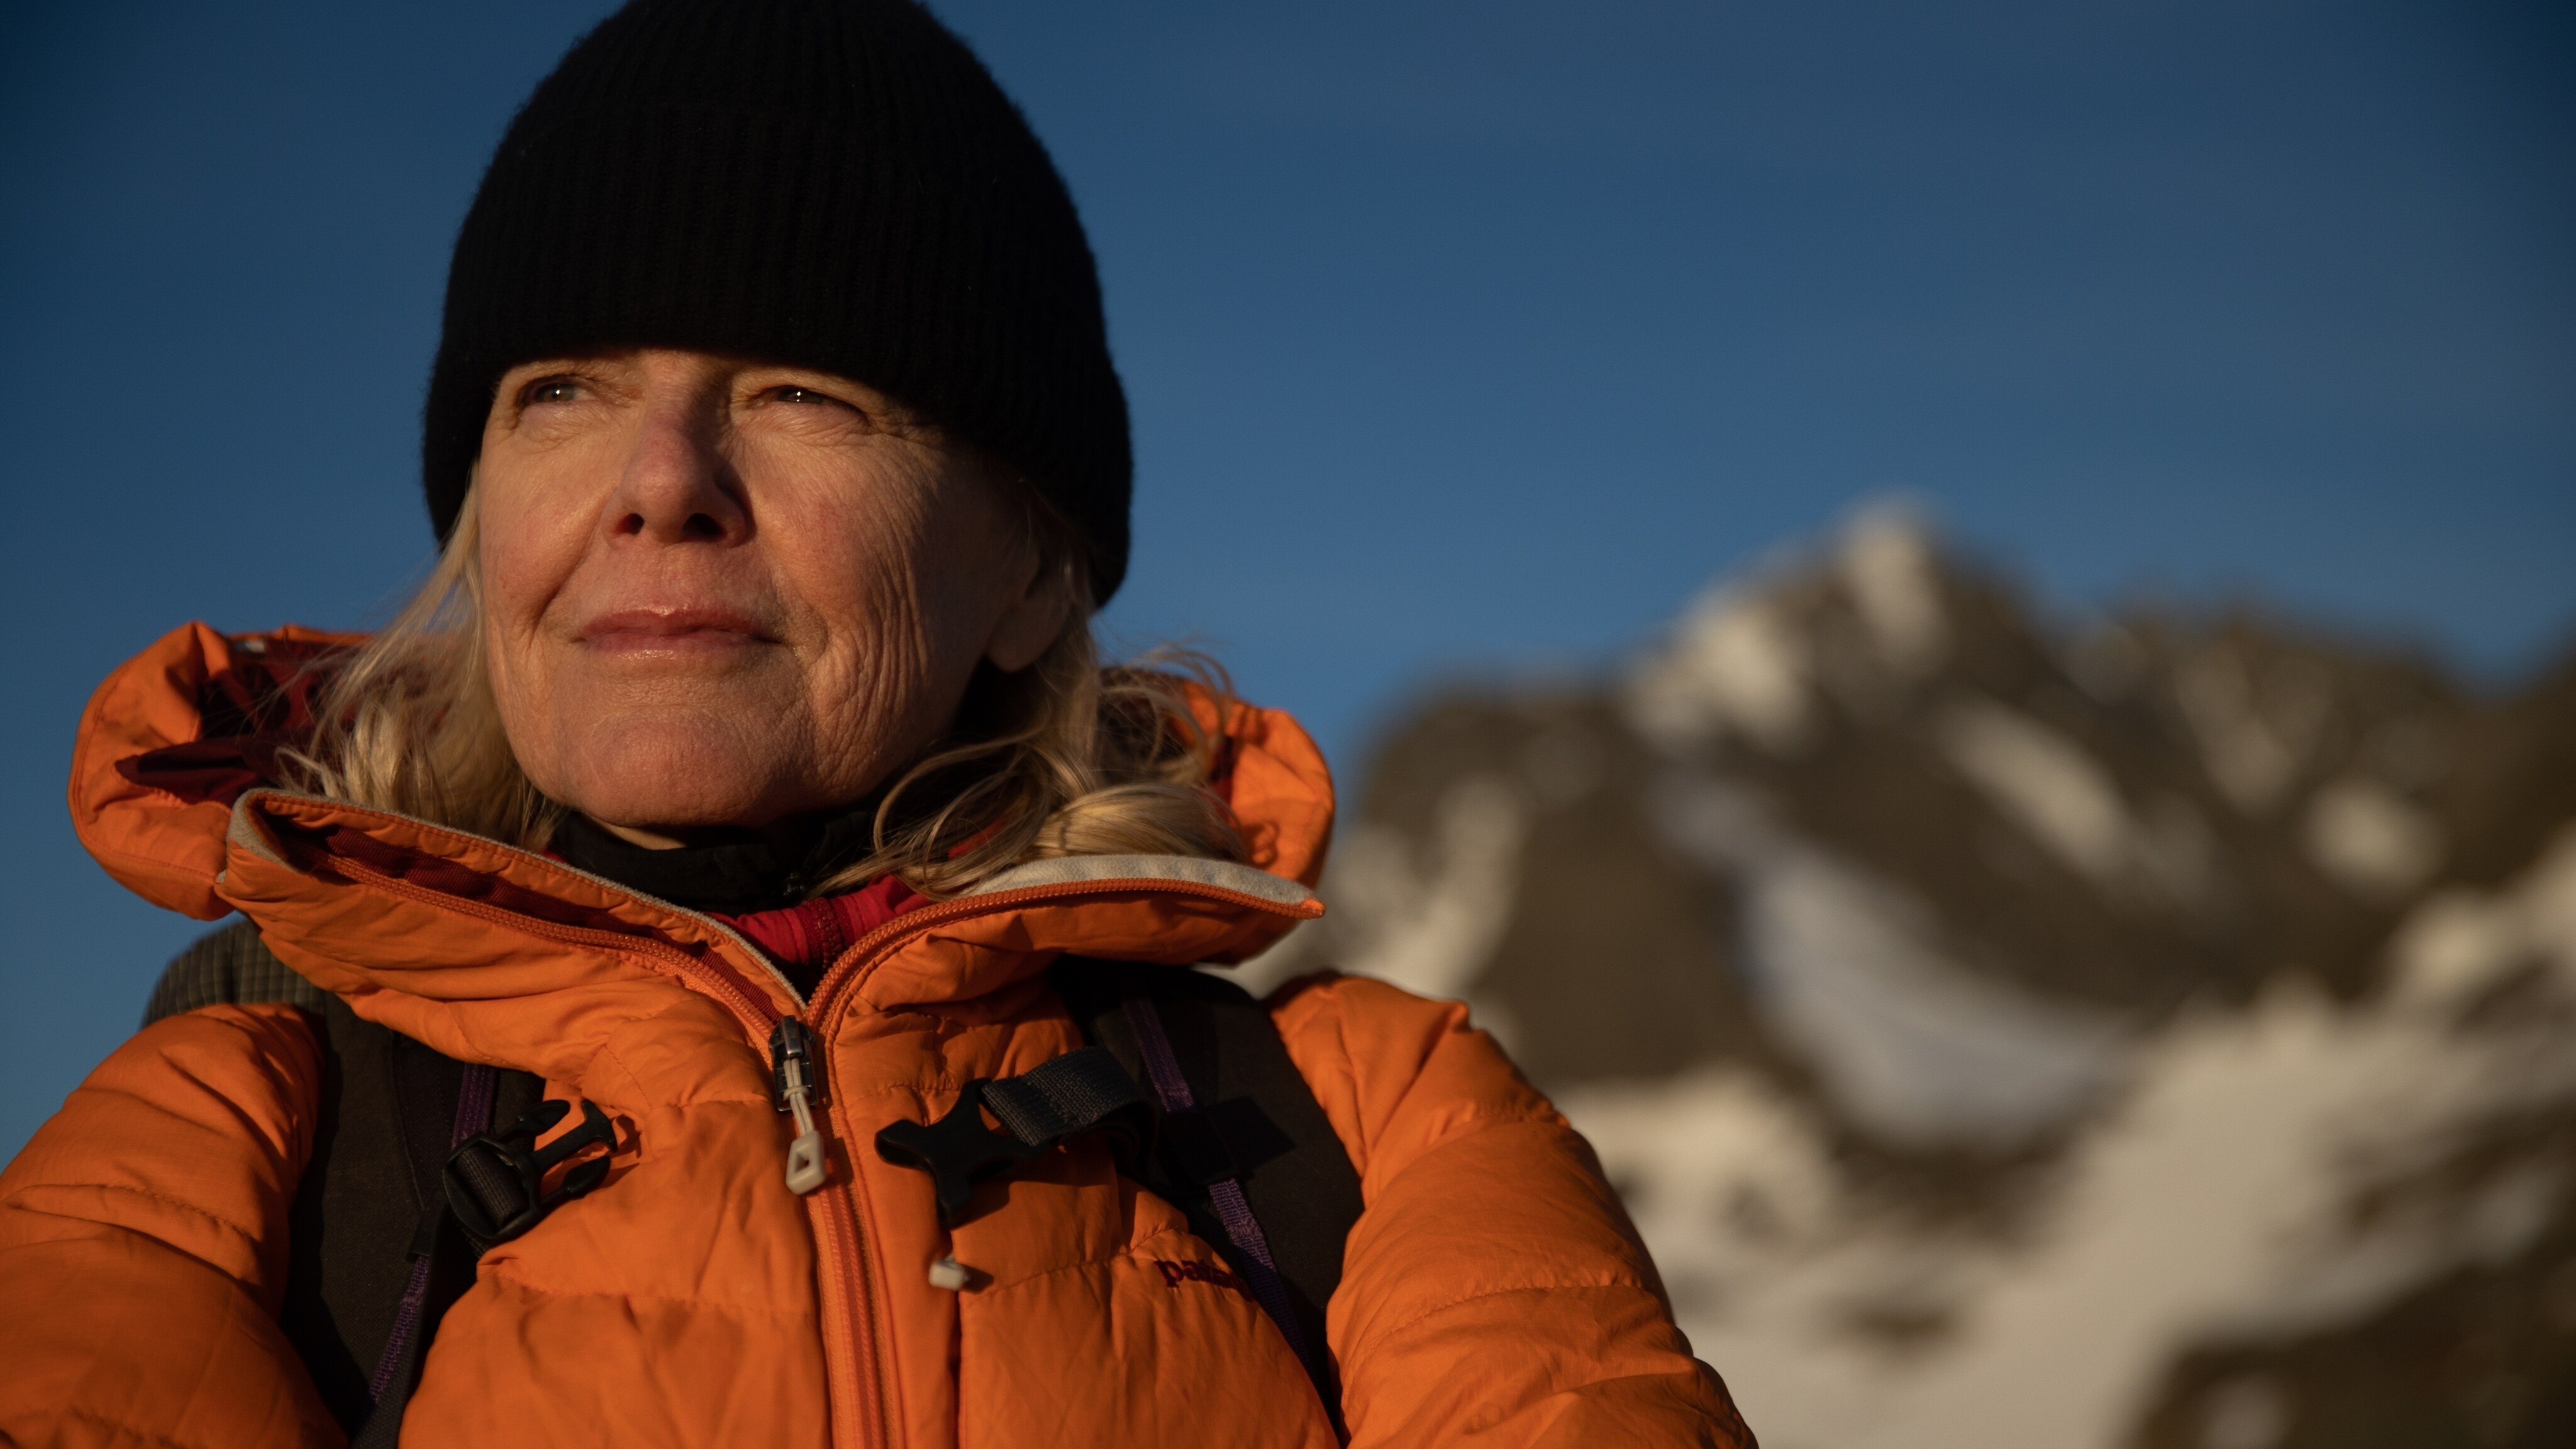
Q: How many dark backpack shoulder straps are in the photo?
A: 2